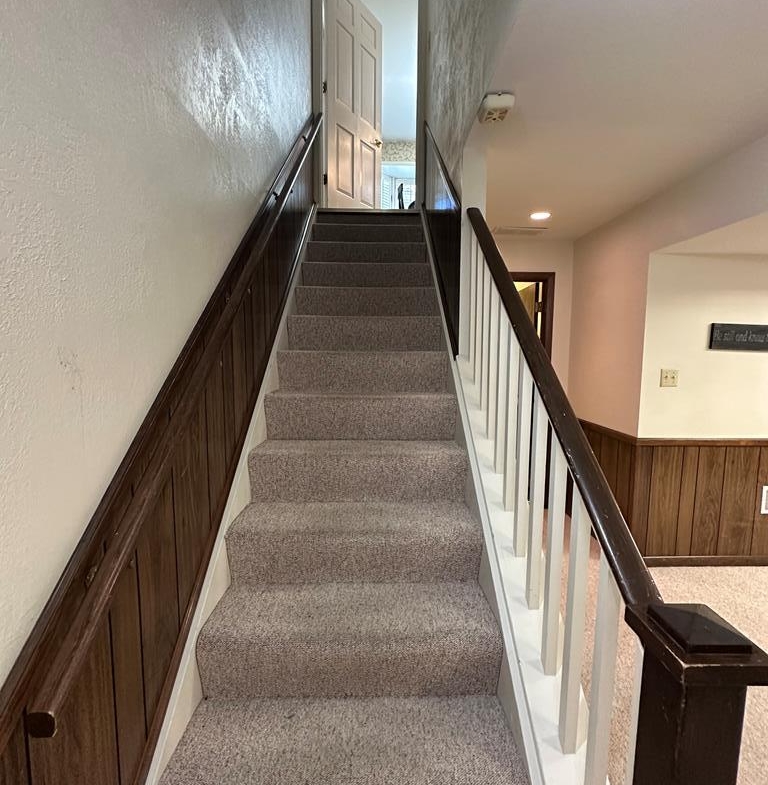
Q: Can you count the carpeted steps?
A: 12